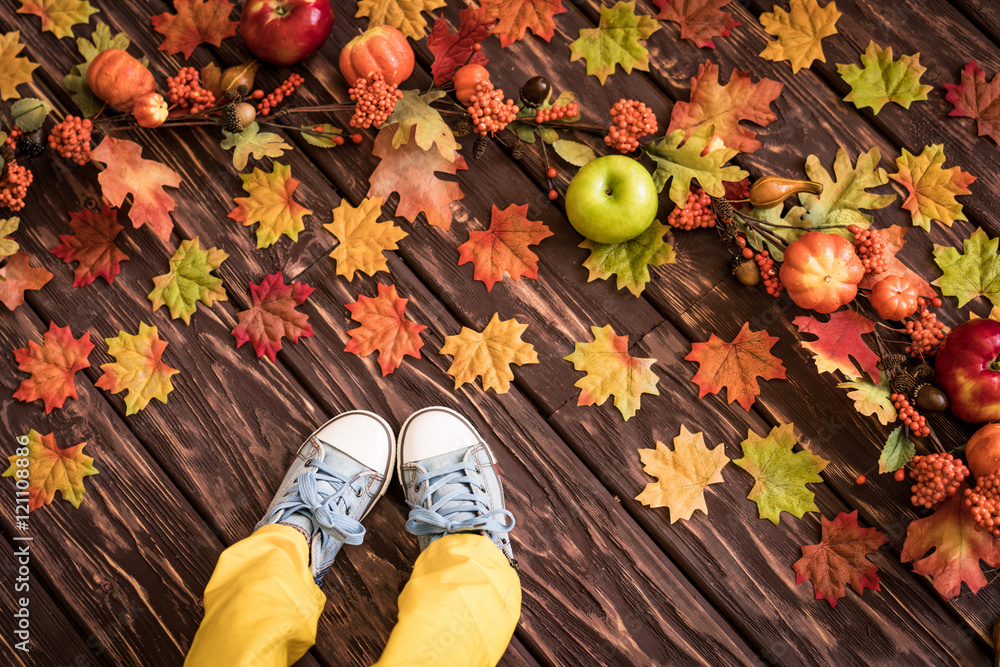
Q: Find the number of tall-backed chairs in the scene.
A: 0